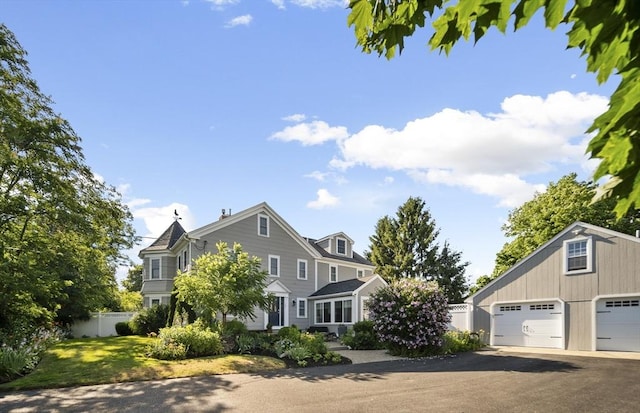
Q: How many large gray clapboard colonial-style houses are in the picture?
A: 1